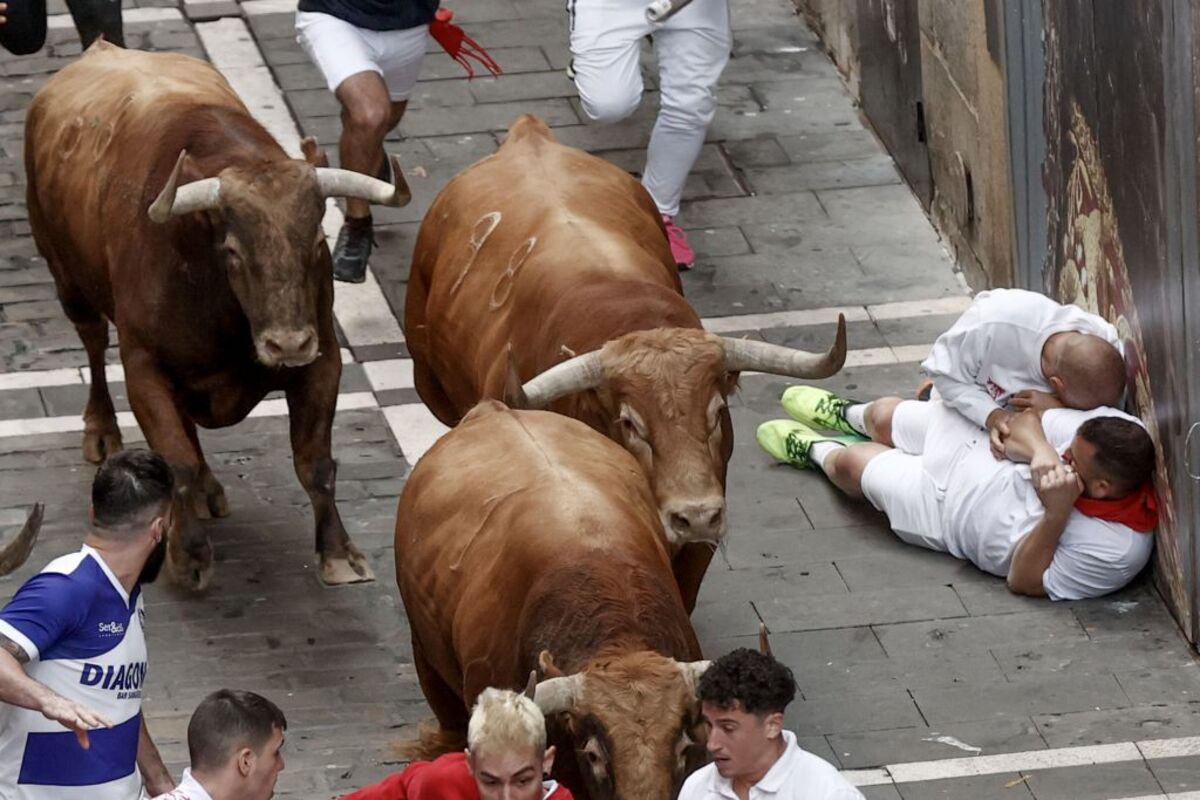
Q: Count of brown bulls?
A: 3